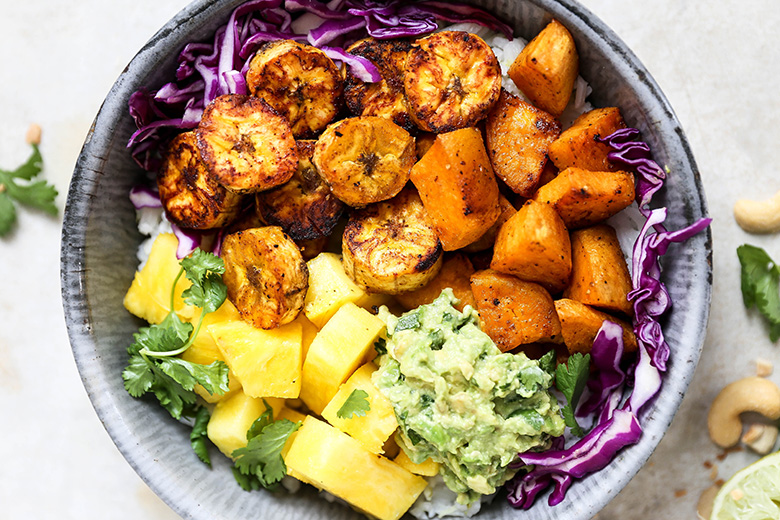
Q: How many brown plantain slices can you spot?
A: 9